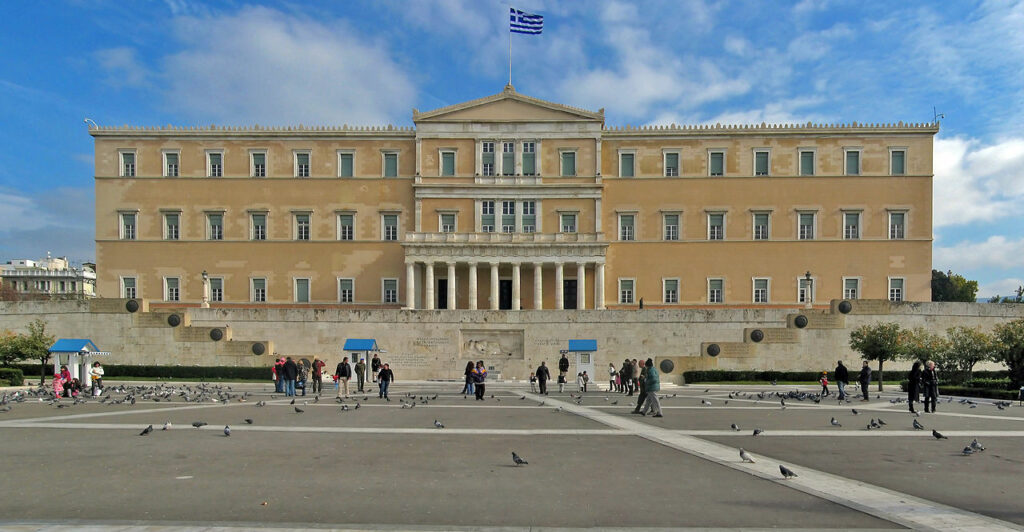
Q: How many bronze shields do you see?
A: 10